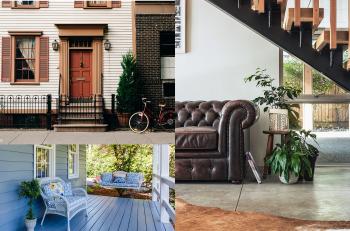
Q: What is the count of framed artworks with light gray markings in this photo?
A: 1